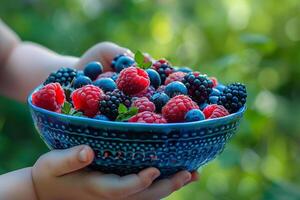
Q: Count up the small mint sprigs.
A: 3